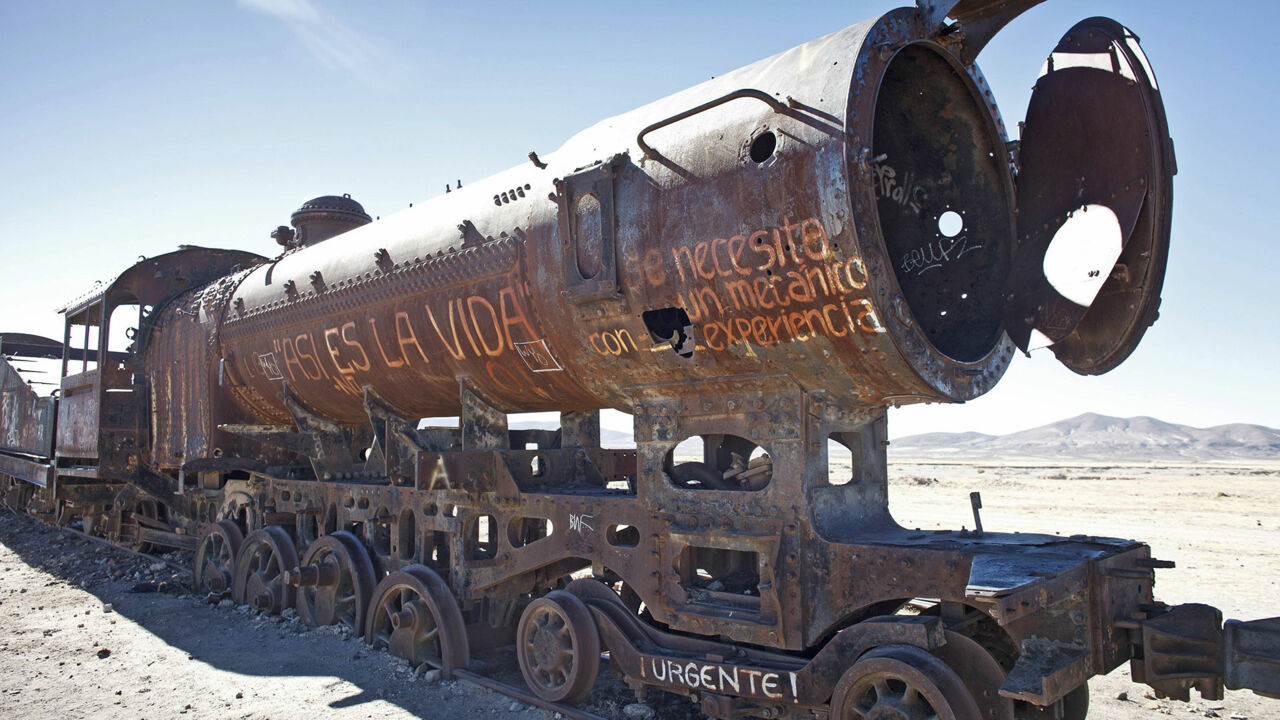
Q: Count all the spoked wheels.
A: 6